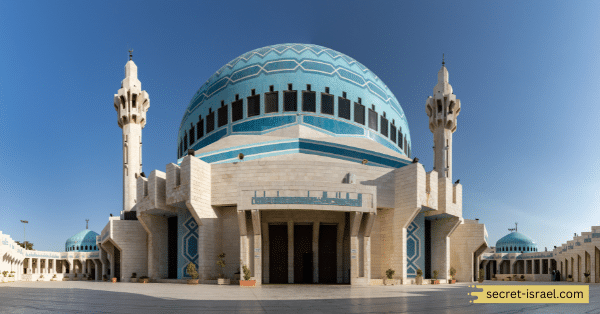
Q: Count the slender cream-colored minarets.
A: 2